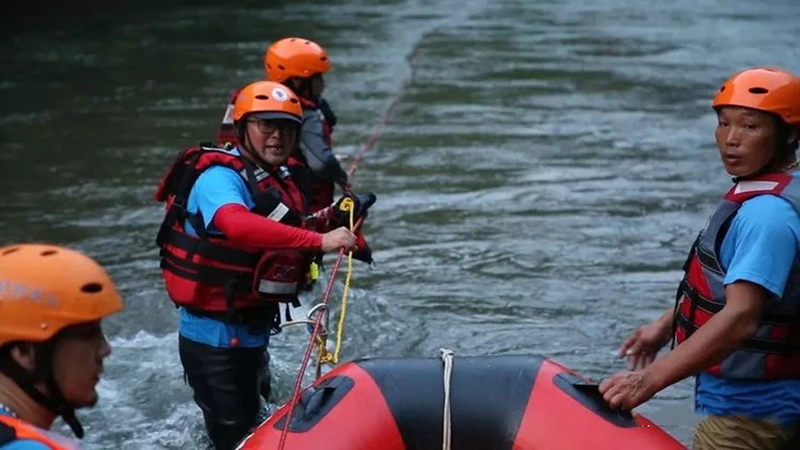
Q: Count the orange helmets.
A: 4